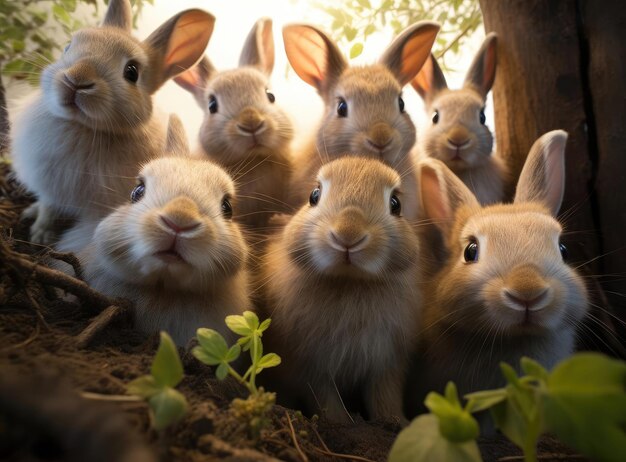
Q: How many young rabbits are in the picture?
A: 7